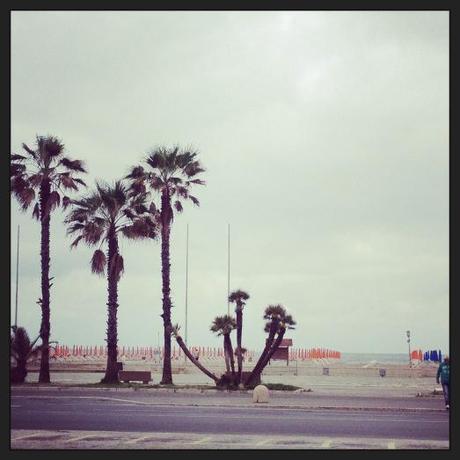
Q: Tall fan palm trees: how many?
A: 3